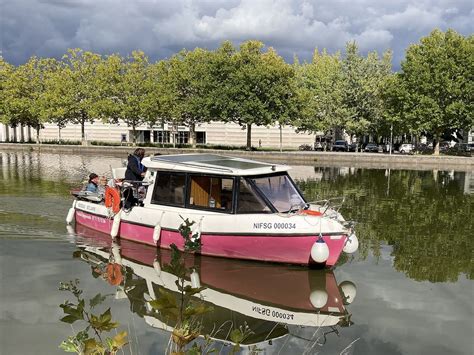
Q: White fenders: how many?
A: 6